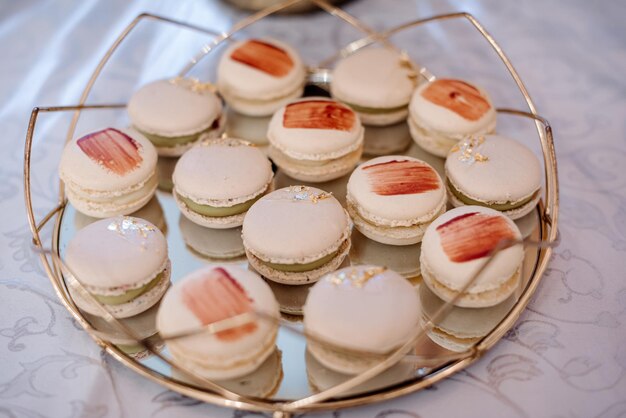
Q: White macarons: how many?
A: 14